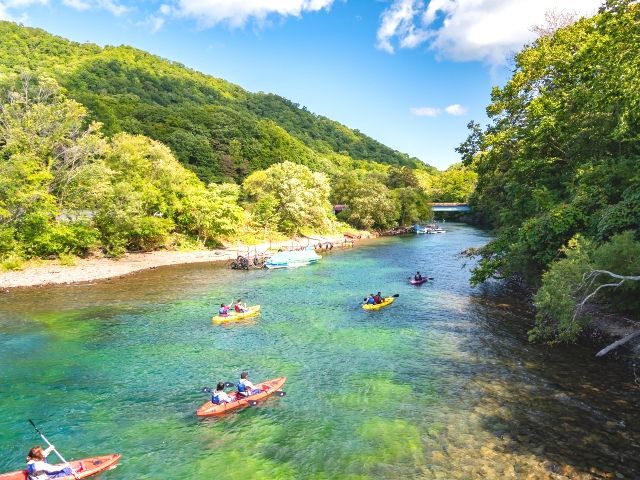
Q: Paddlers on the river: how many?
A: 8